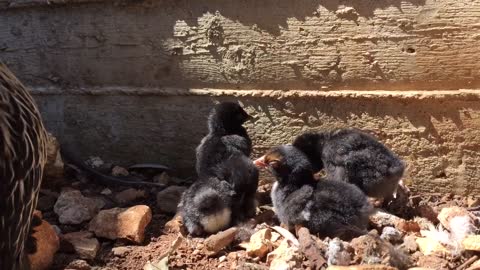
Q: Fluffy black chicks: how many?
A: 4